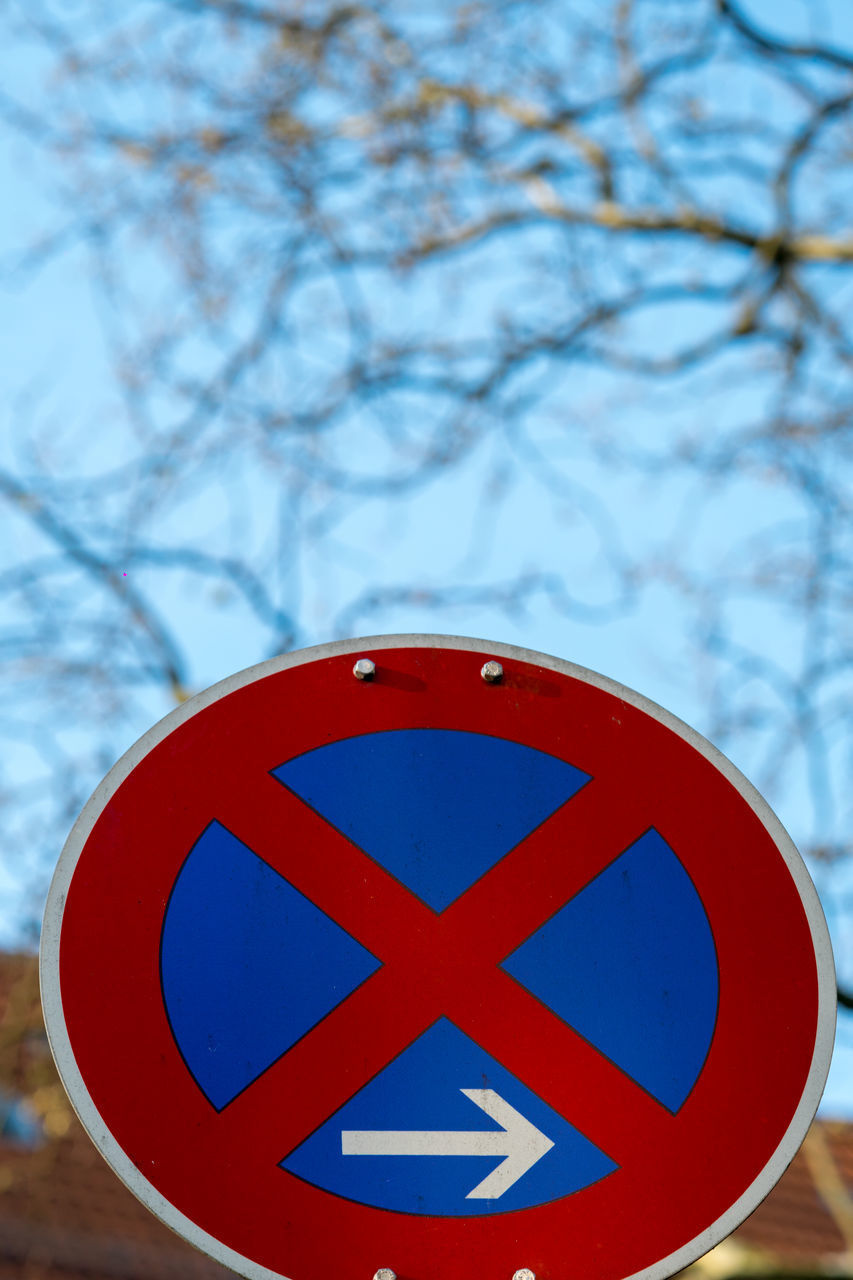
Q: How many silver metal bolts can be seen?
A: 4